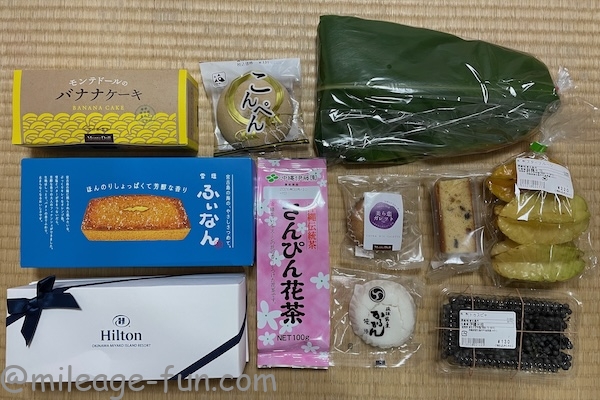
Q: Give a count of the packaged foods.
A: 11